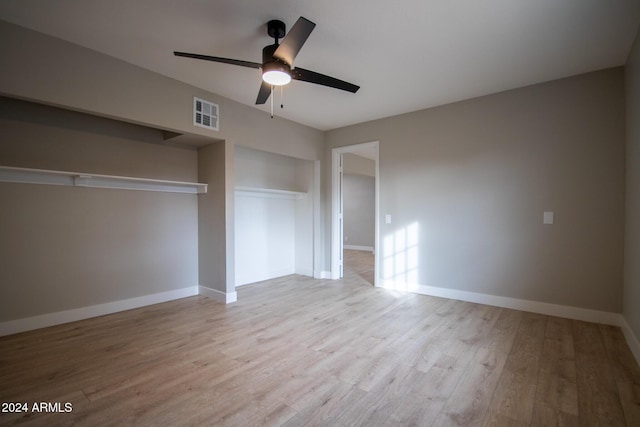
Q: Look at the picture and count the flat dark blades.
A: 4